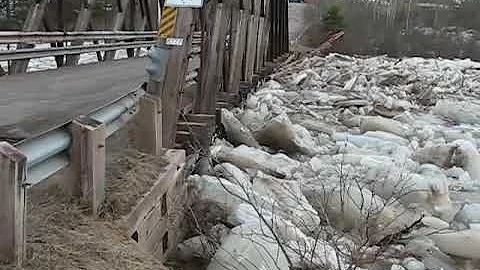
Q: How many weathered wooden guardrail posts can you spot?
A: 3